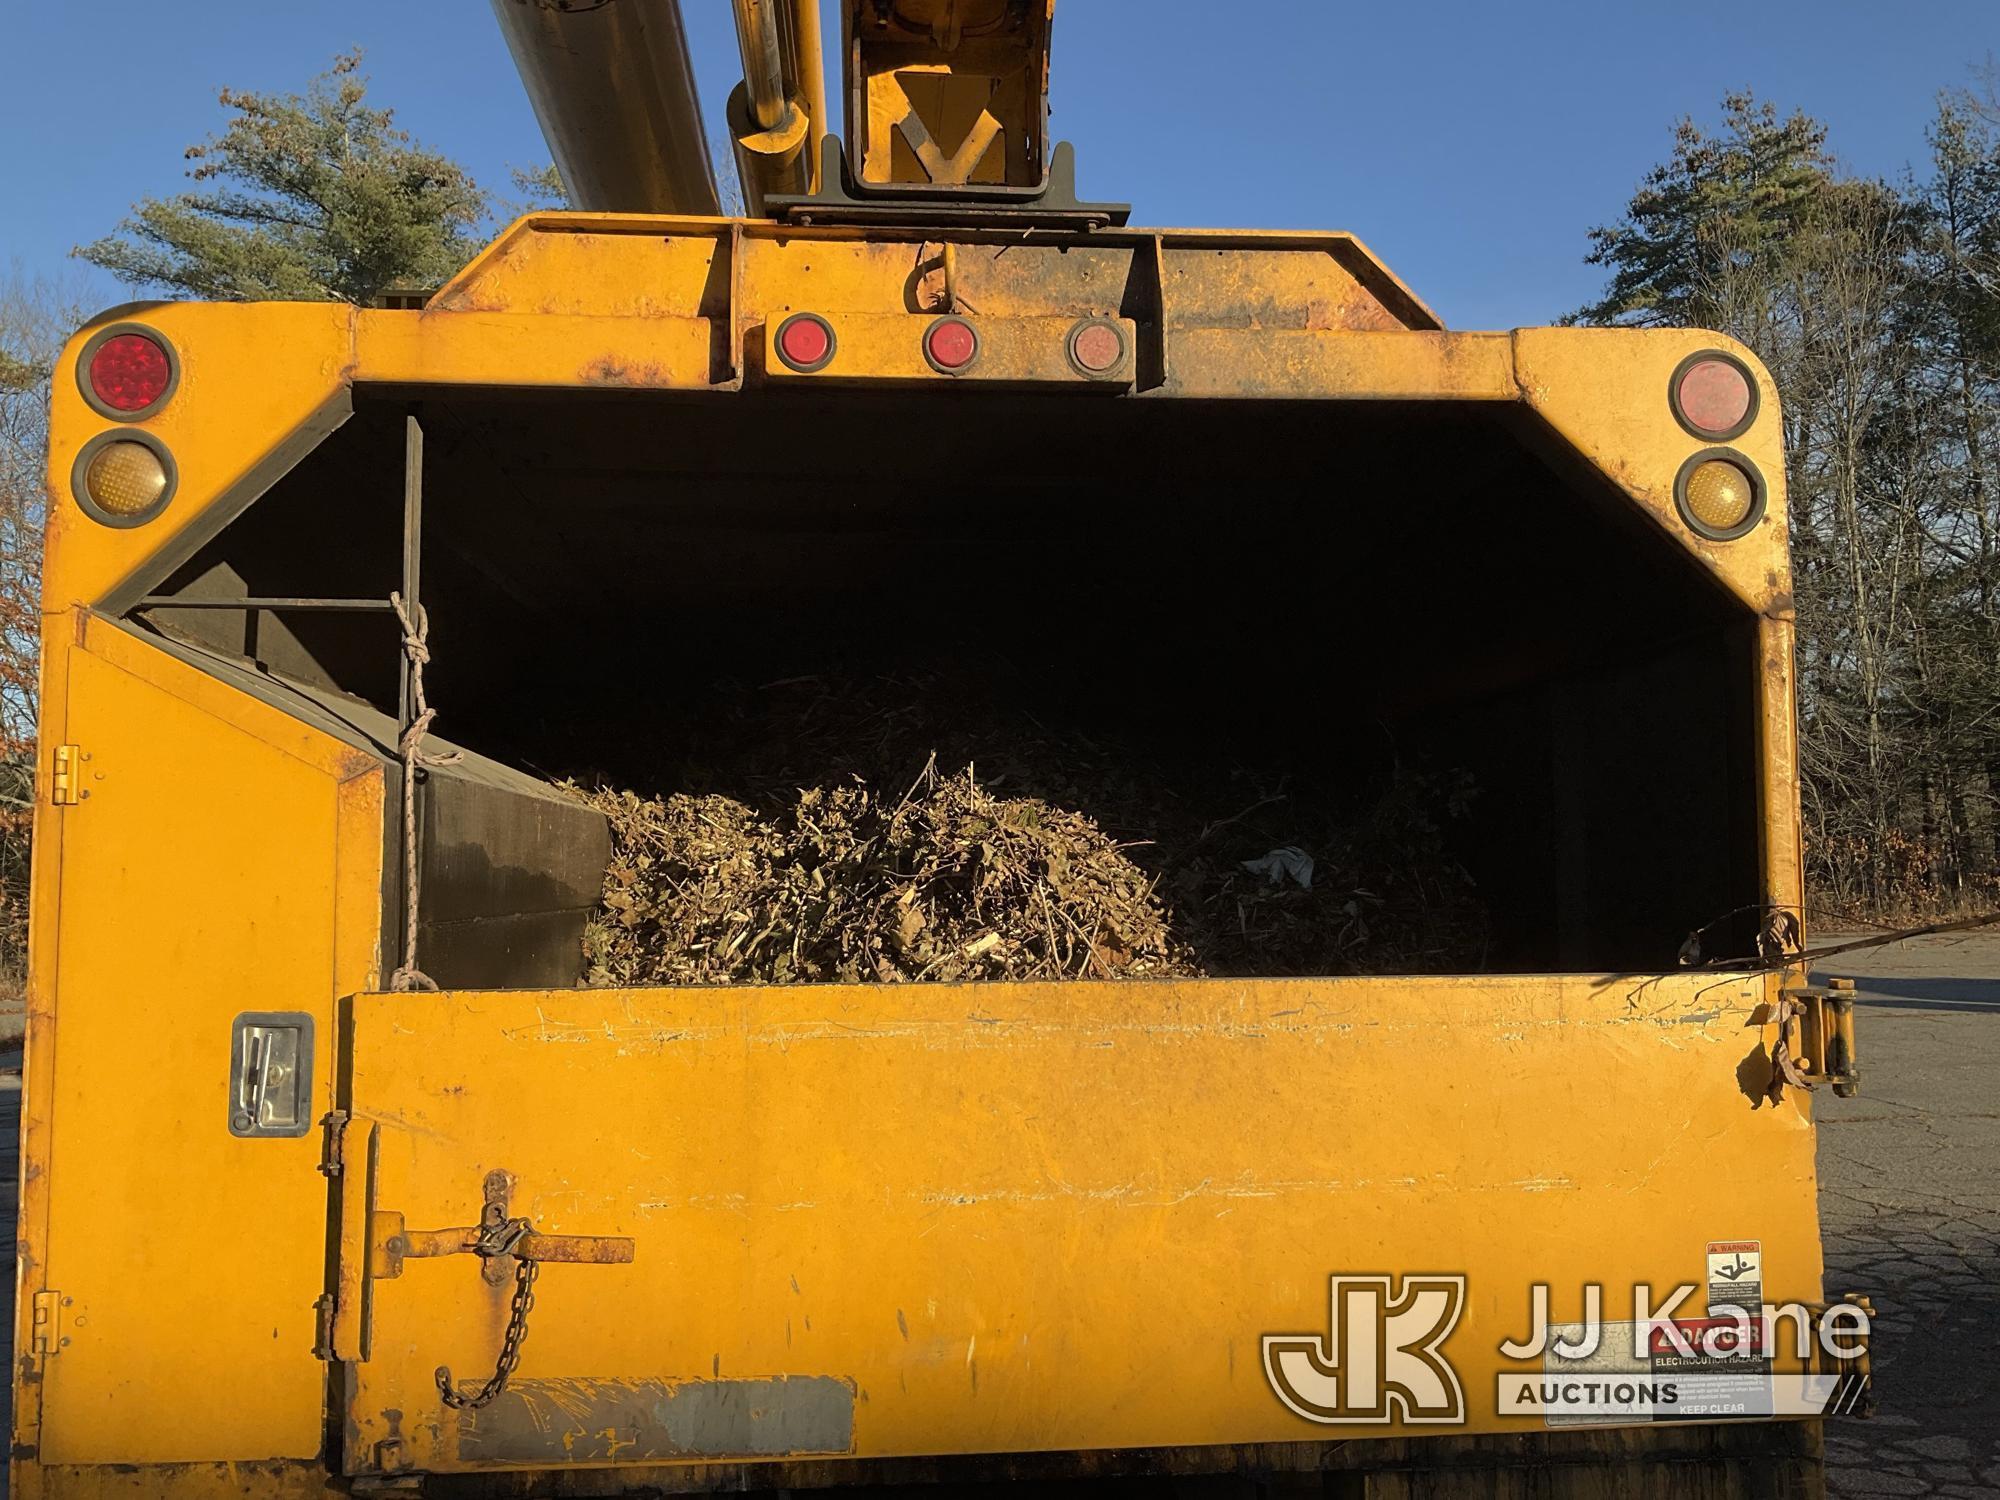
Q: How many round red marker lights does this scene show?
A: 5